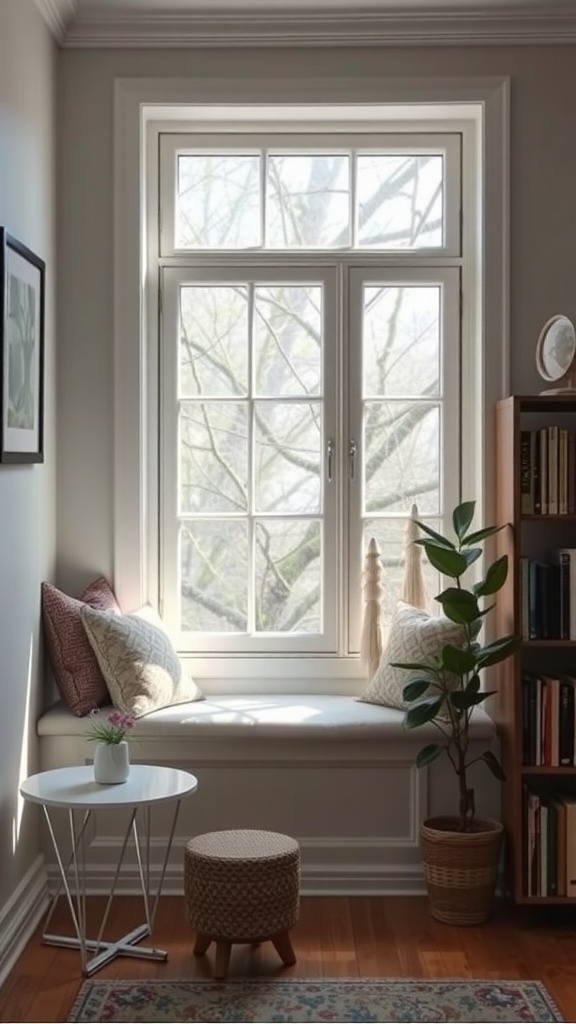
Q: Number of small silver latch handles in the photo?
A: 2